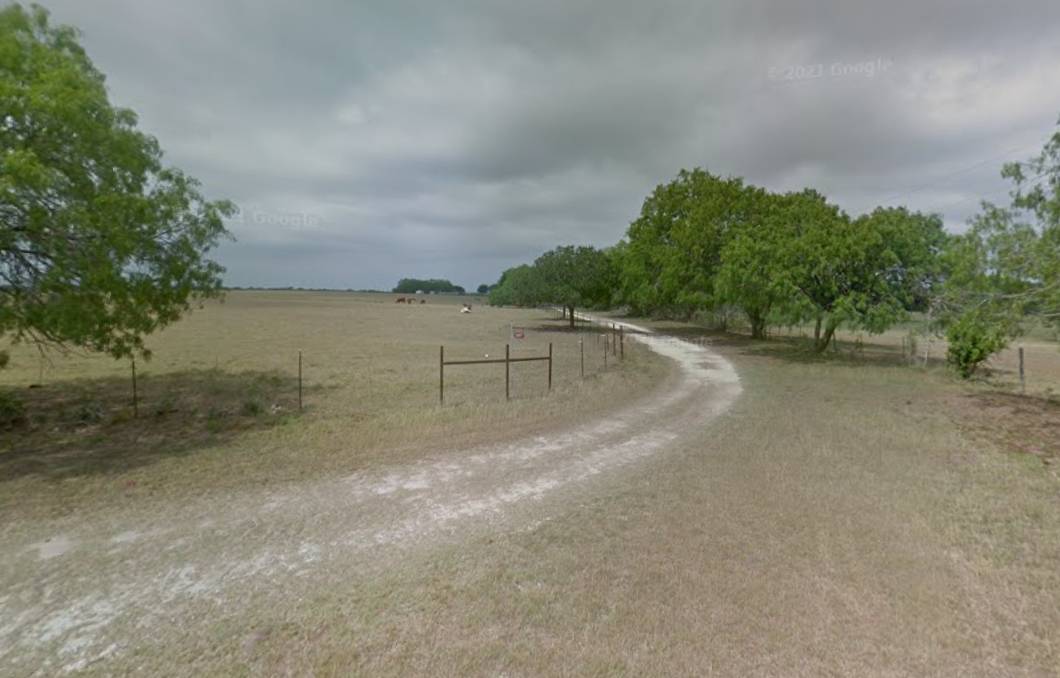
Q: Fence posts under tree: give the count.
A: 2